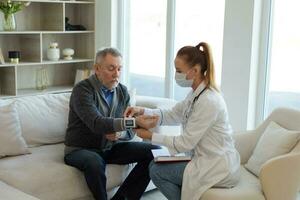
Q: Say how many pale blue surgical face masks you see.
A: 1